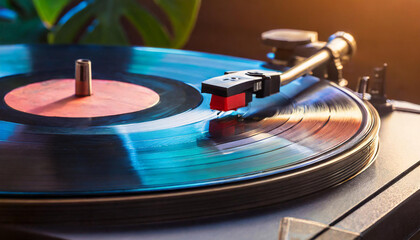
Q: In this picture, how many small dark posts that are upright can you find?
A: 2